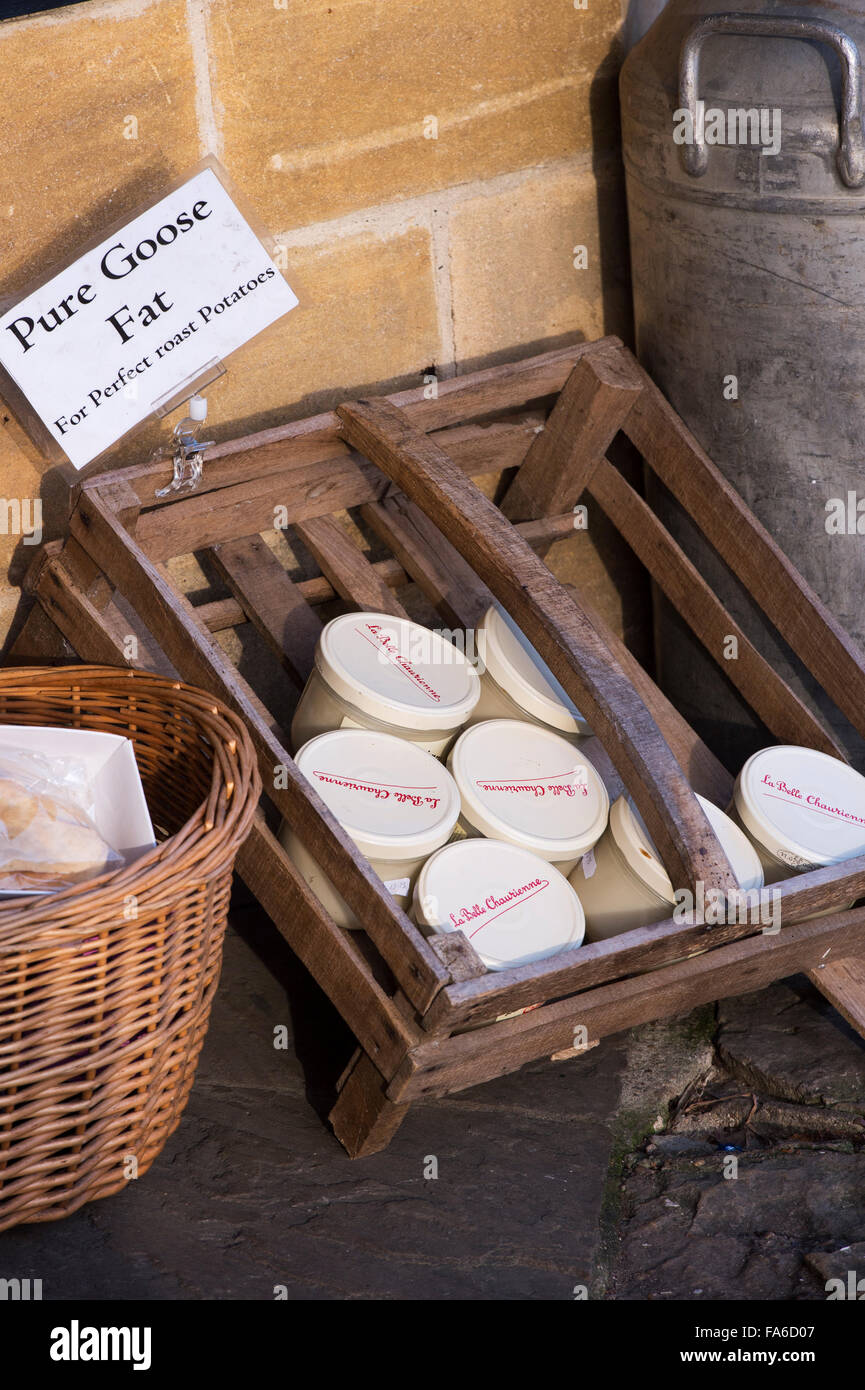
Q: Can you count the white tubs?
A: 7